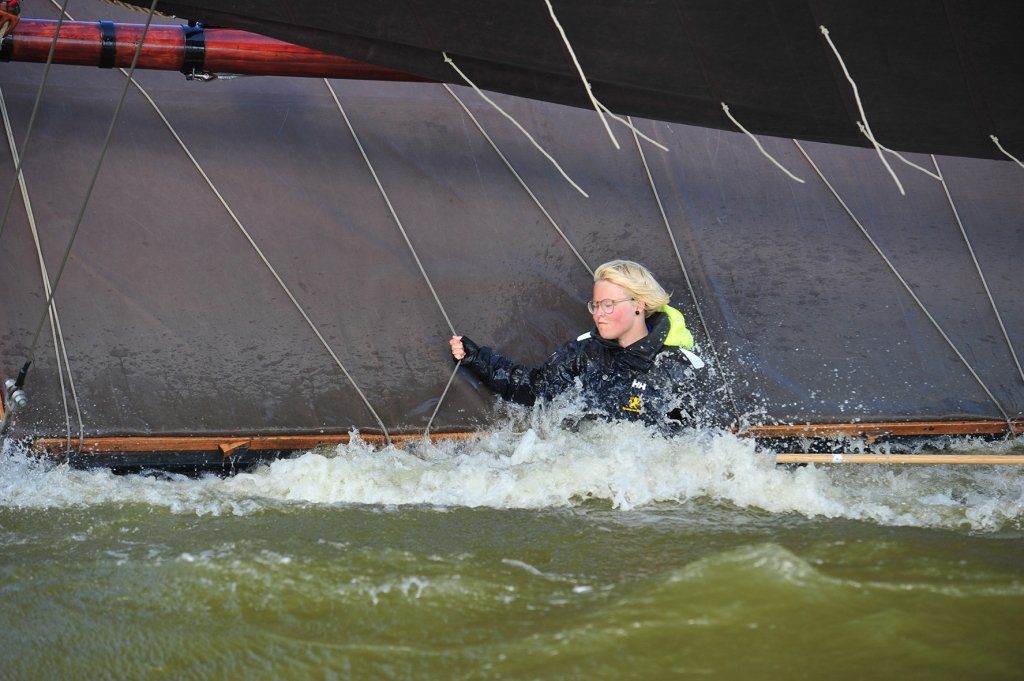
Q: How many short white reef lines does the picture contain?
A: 7